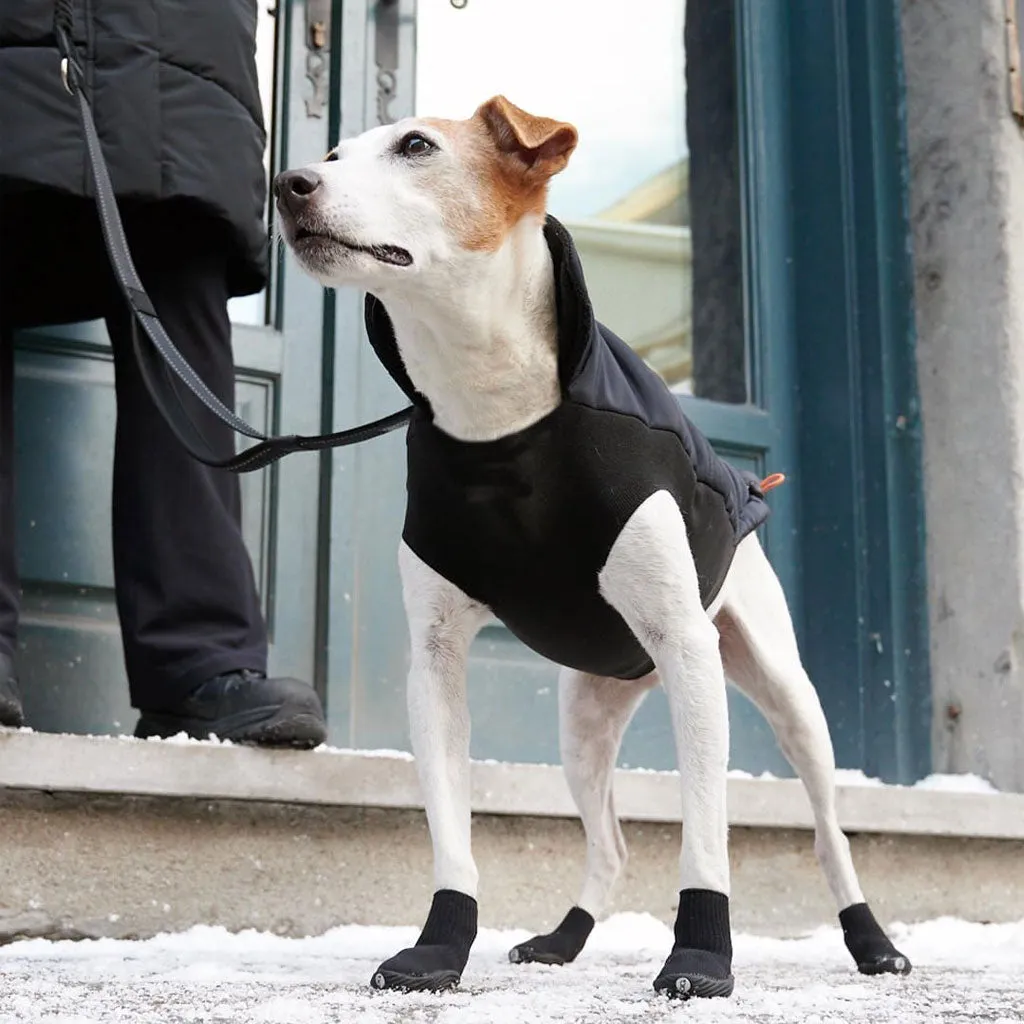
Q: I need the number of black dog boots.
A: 4